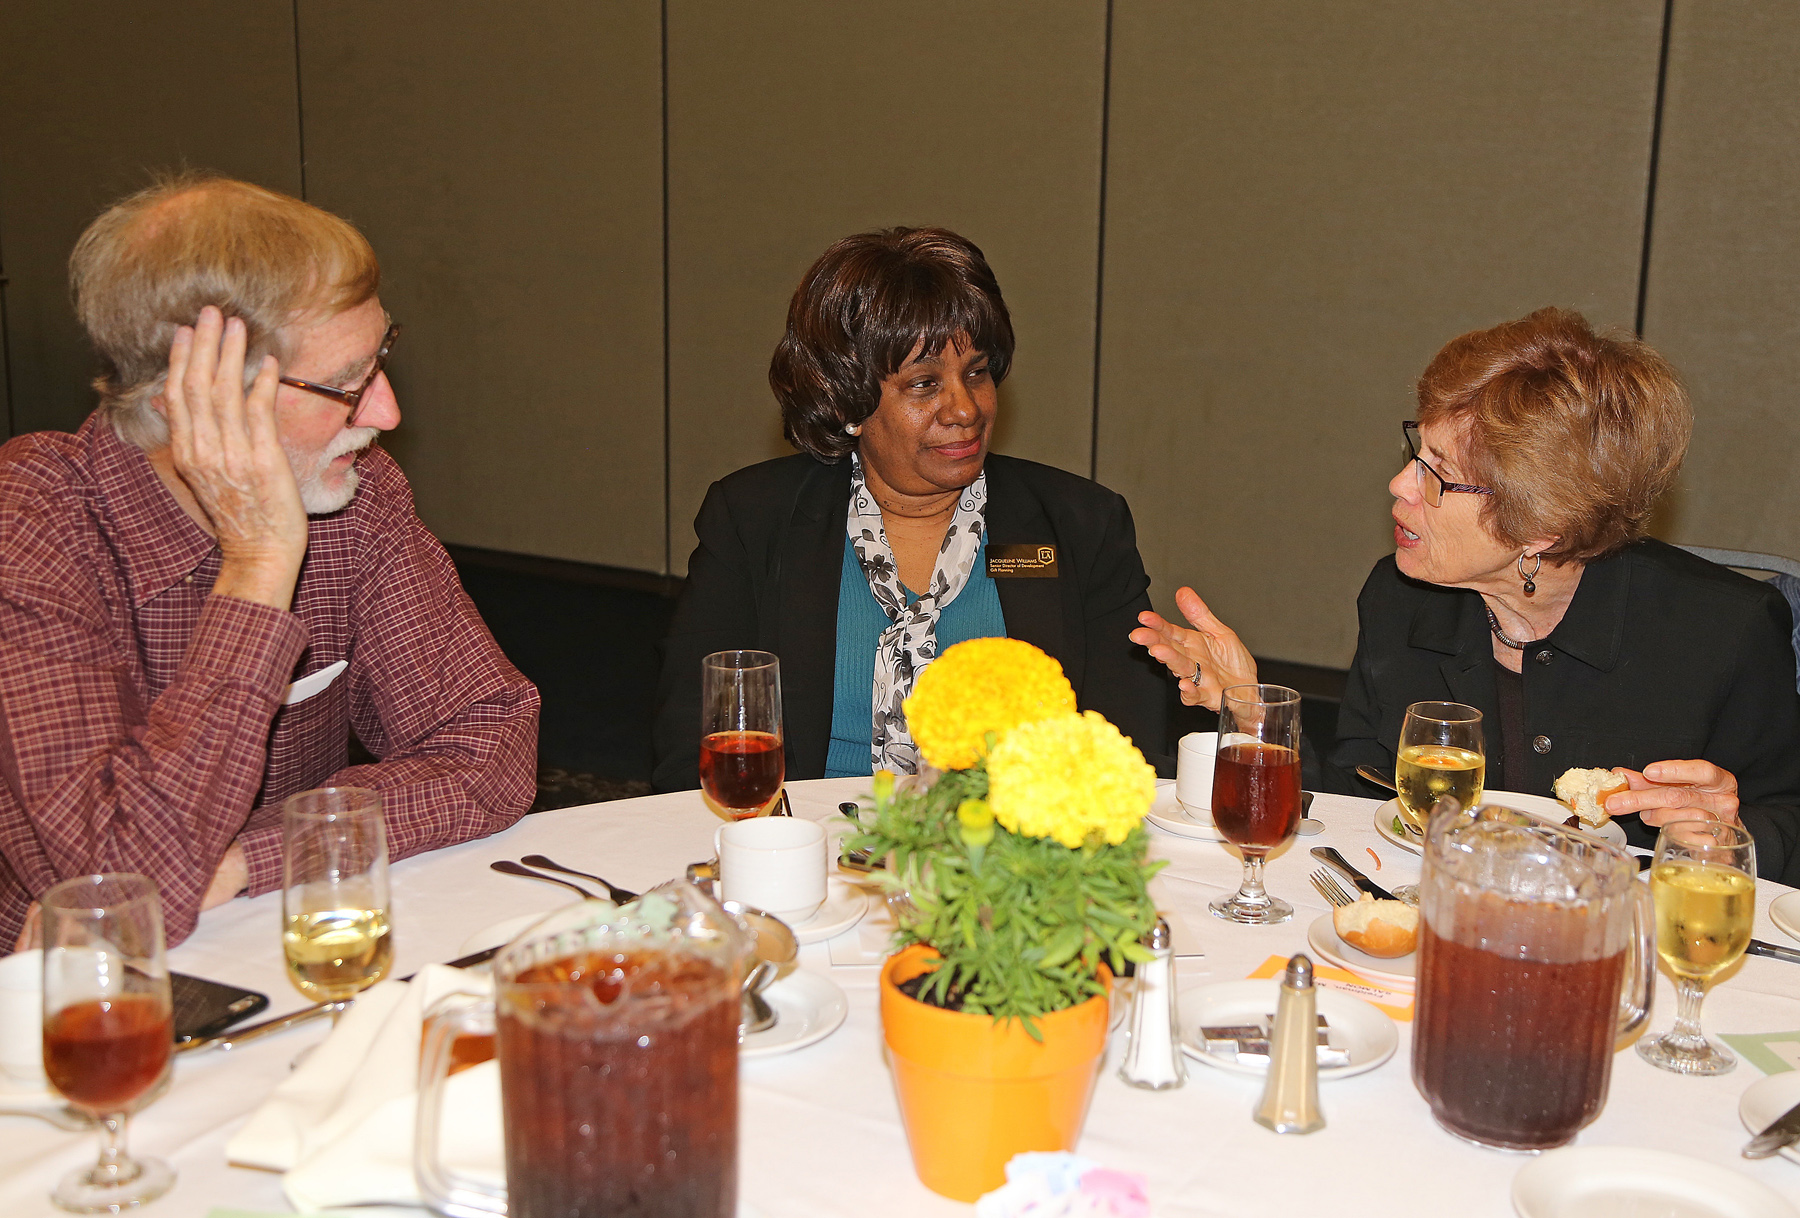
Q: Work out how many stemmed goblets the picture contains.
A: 6